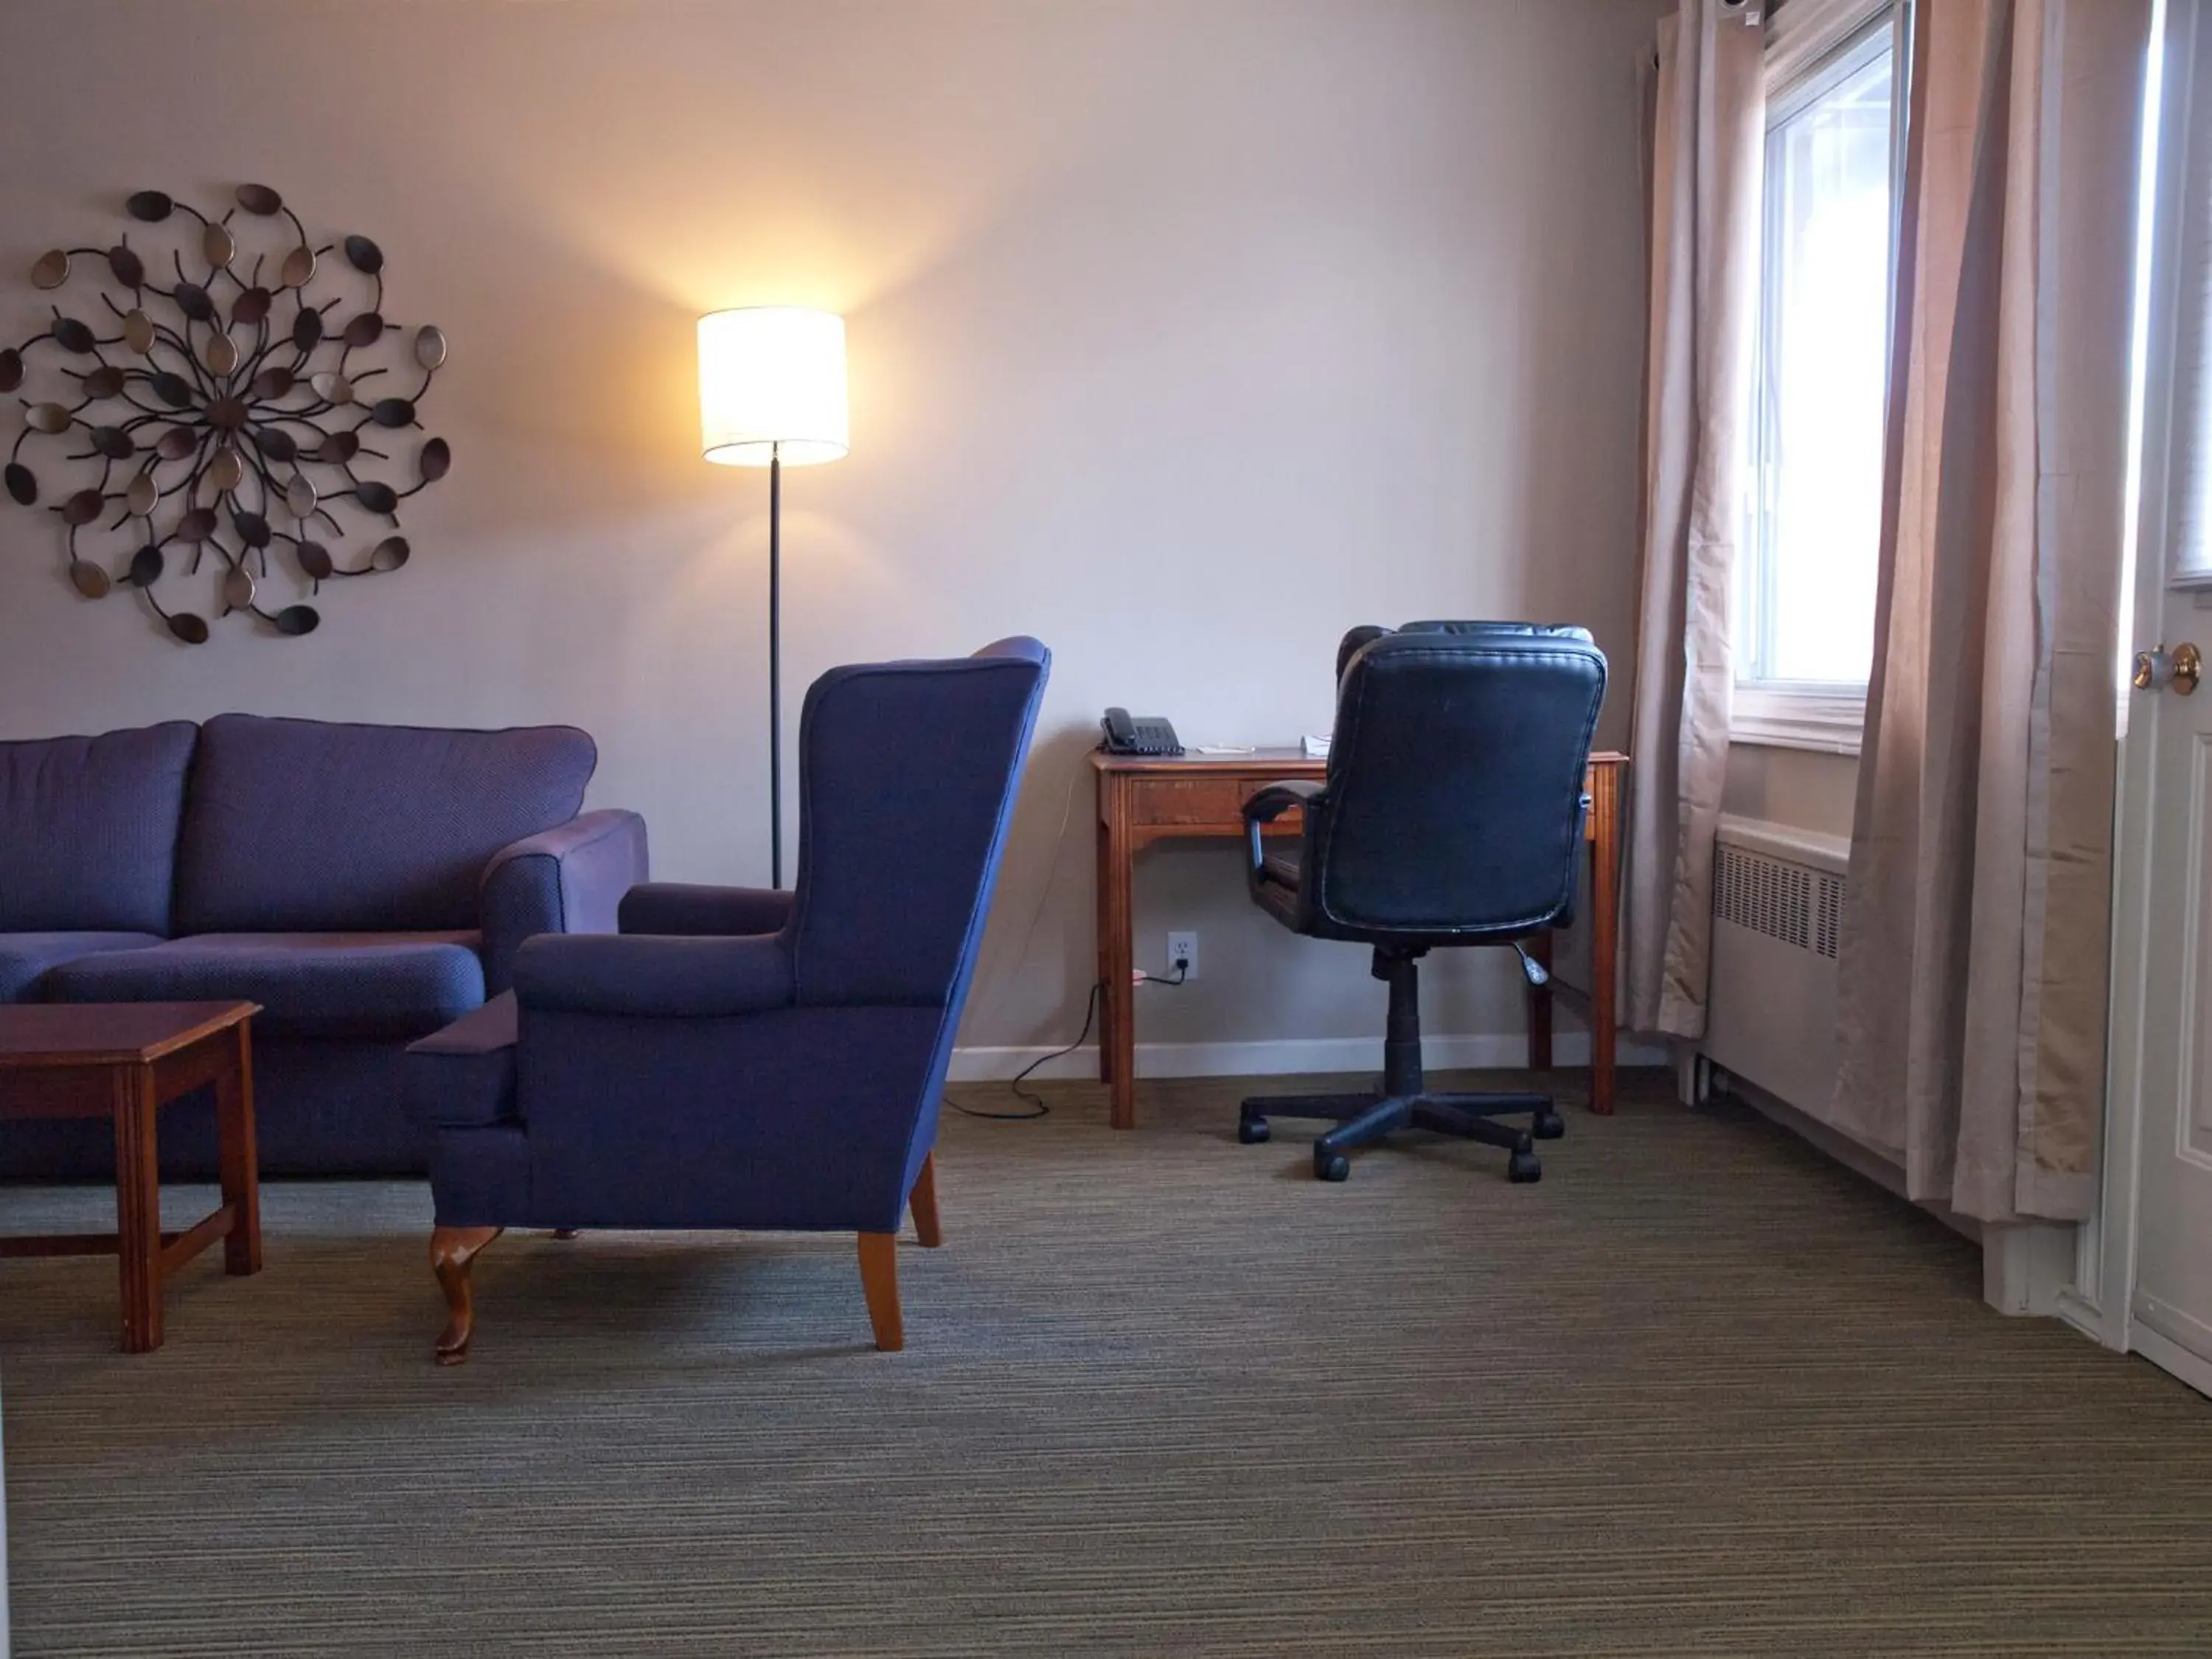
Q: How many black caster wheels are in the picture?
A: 4